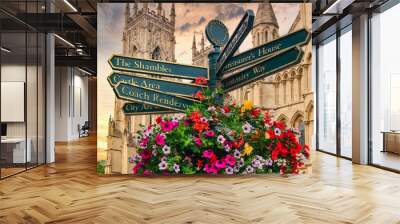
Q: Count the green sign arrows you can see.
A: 7